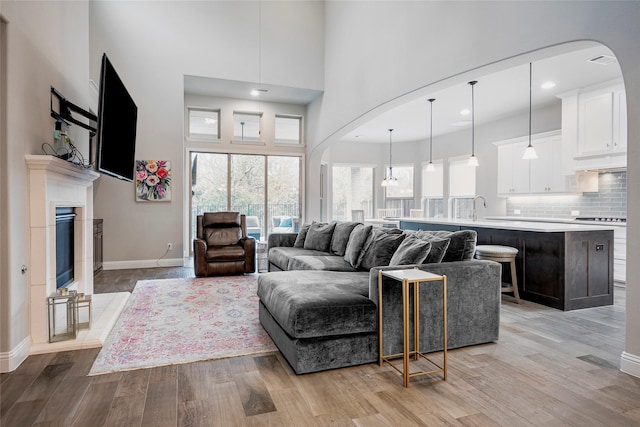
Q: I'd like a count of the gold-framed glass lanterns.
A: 2